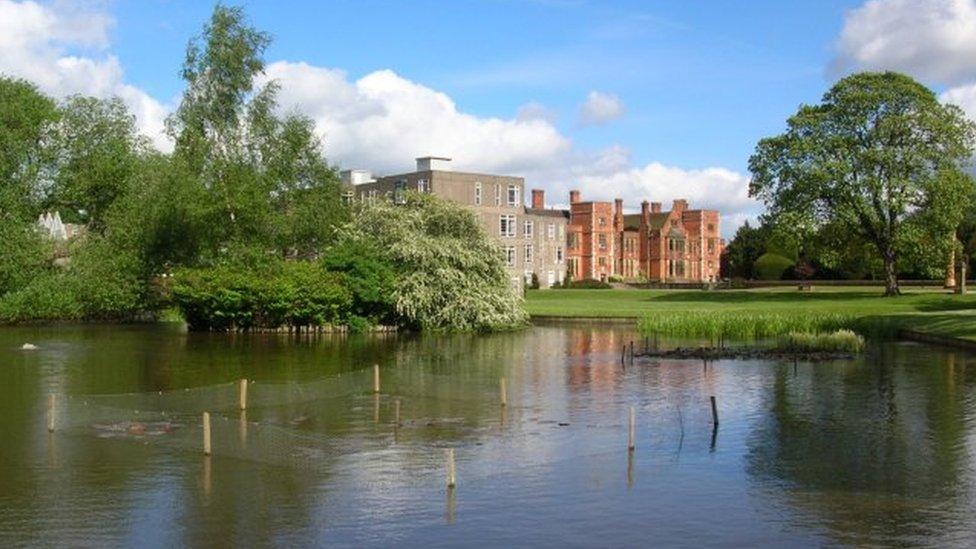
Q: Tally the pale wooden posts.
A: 8